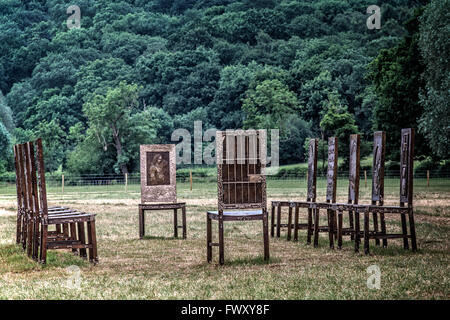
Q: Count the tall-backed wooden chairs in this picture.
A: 12